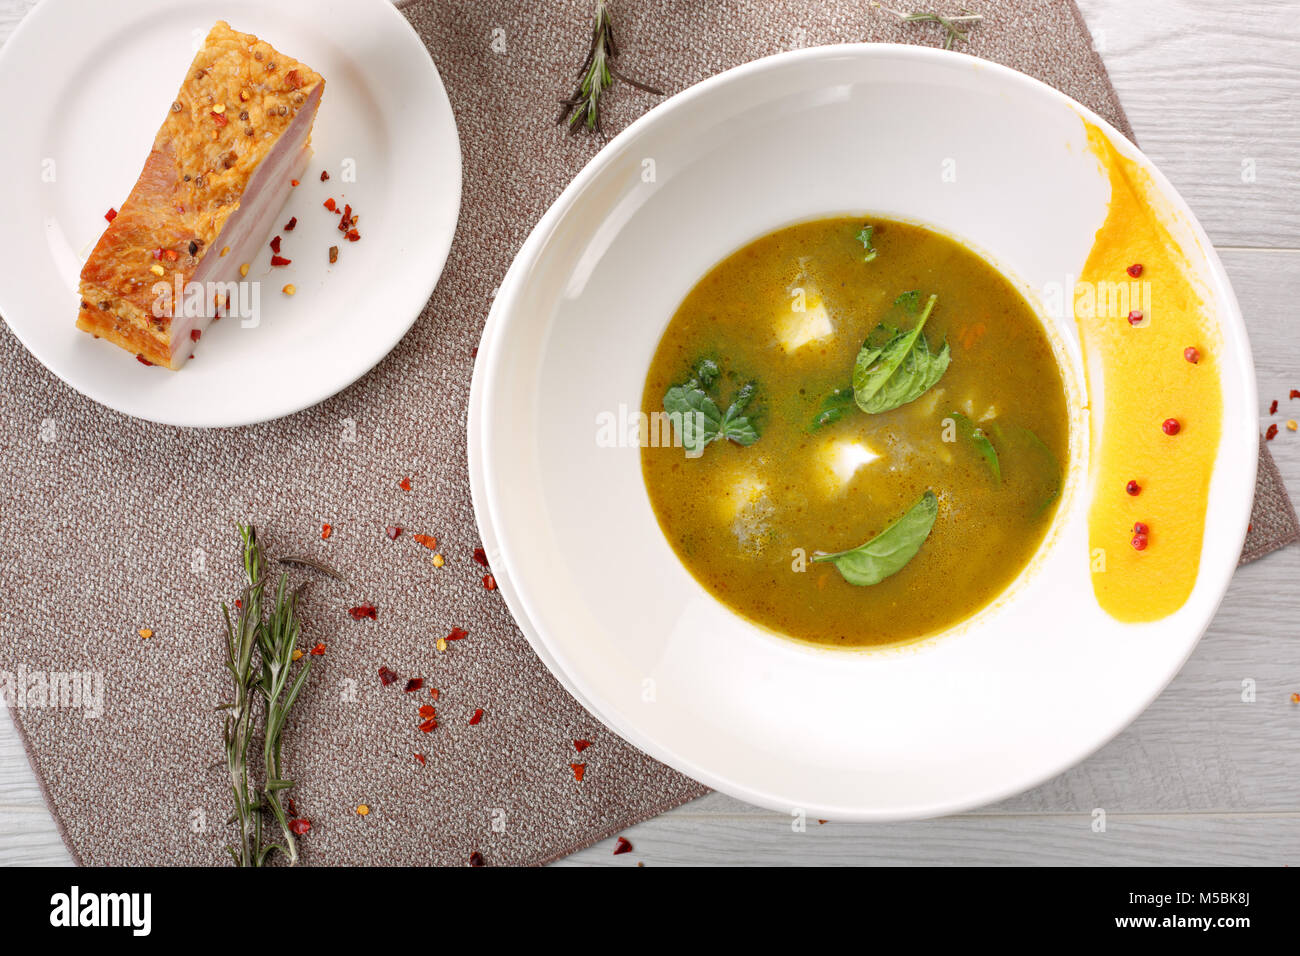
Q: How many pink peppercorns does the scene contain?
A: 7